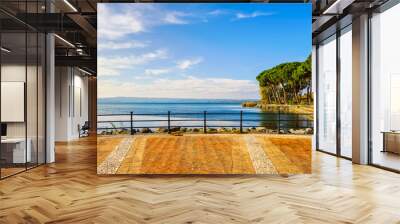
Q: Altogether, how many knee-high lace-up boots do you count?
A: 0